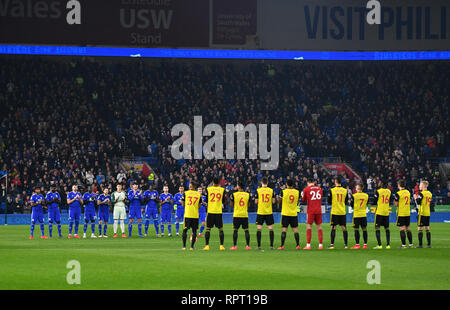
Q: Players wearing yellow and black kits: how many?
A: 10